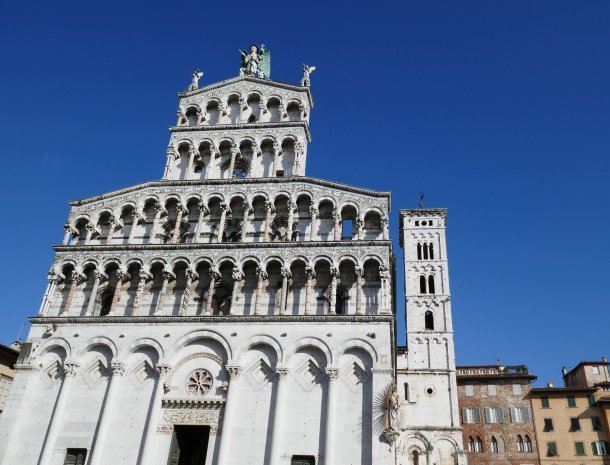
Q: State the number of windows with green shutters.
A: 9